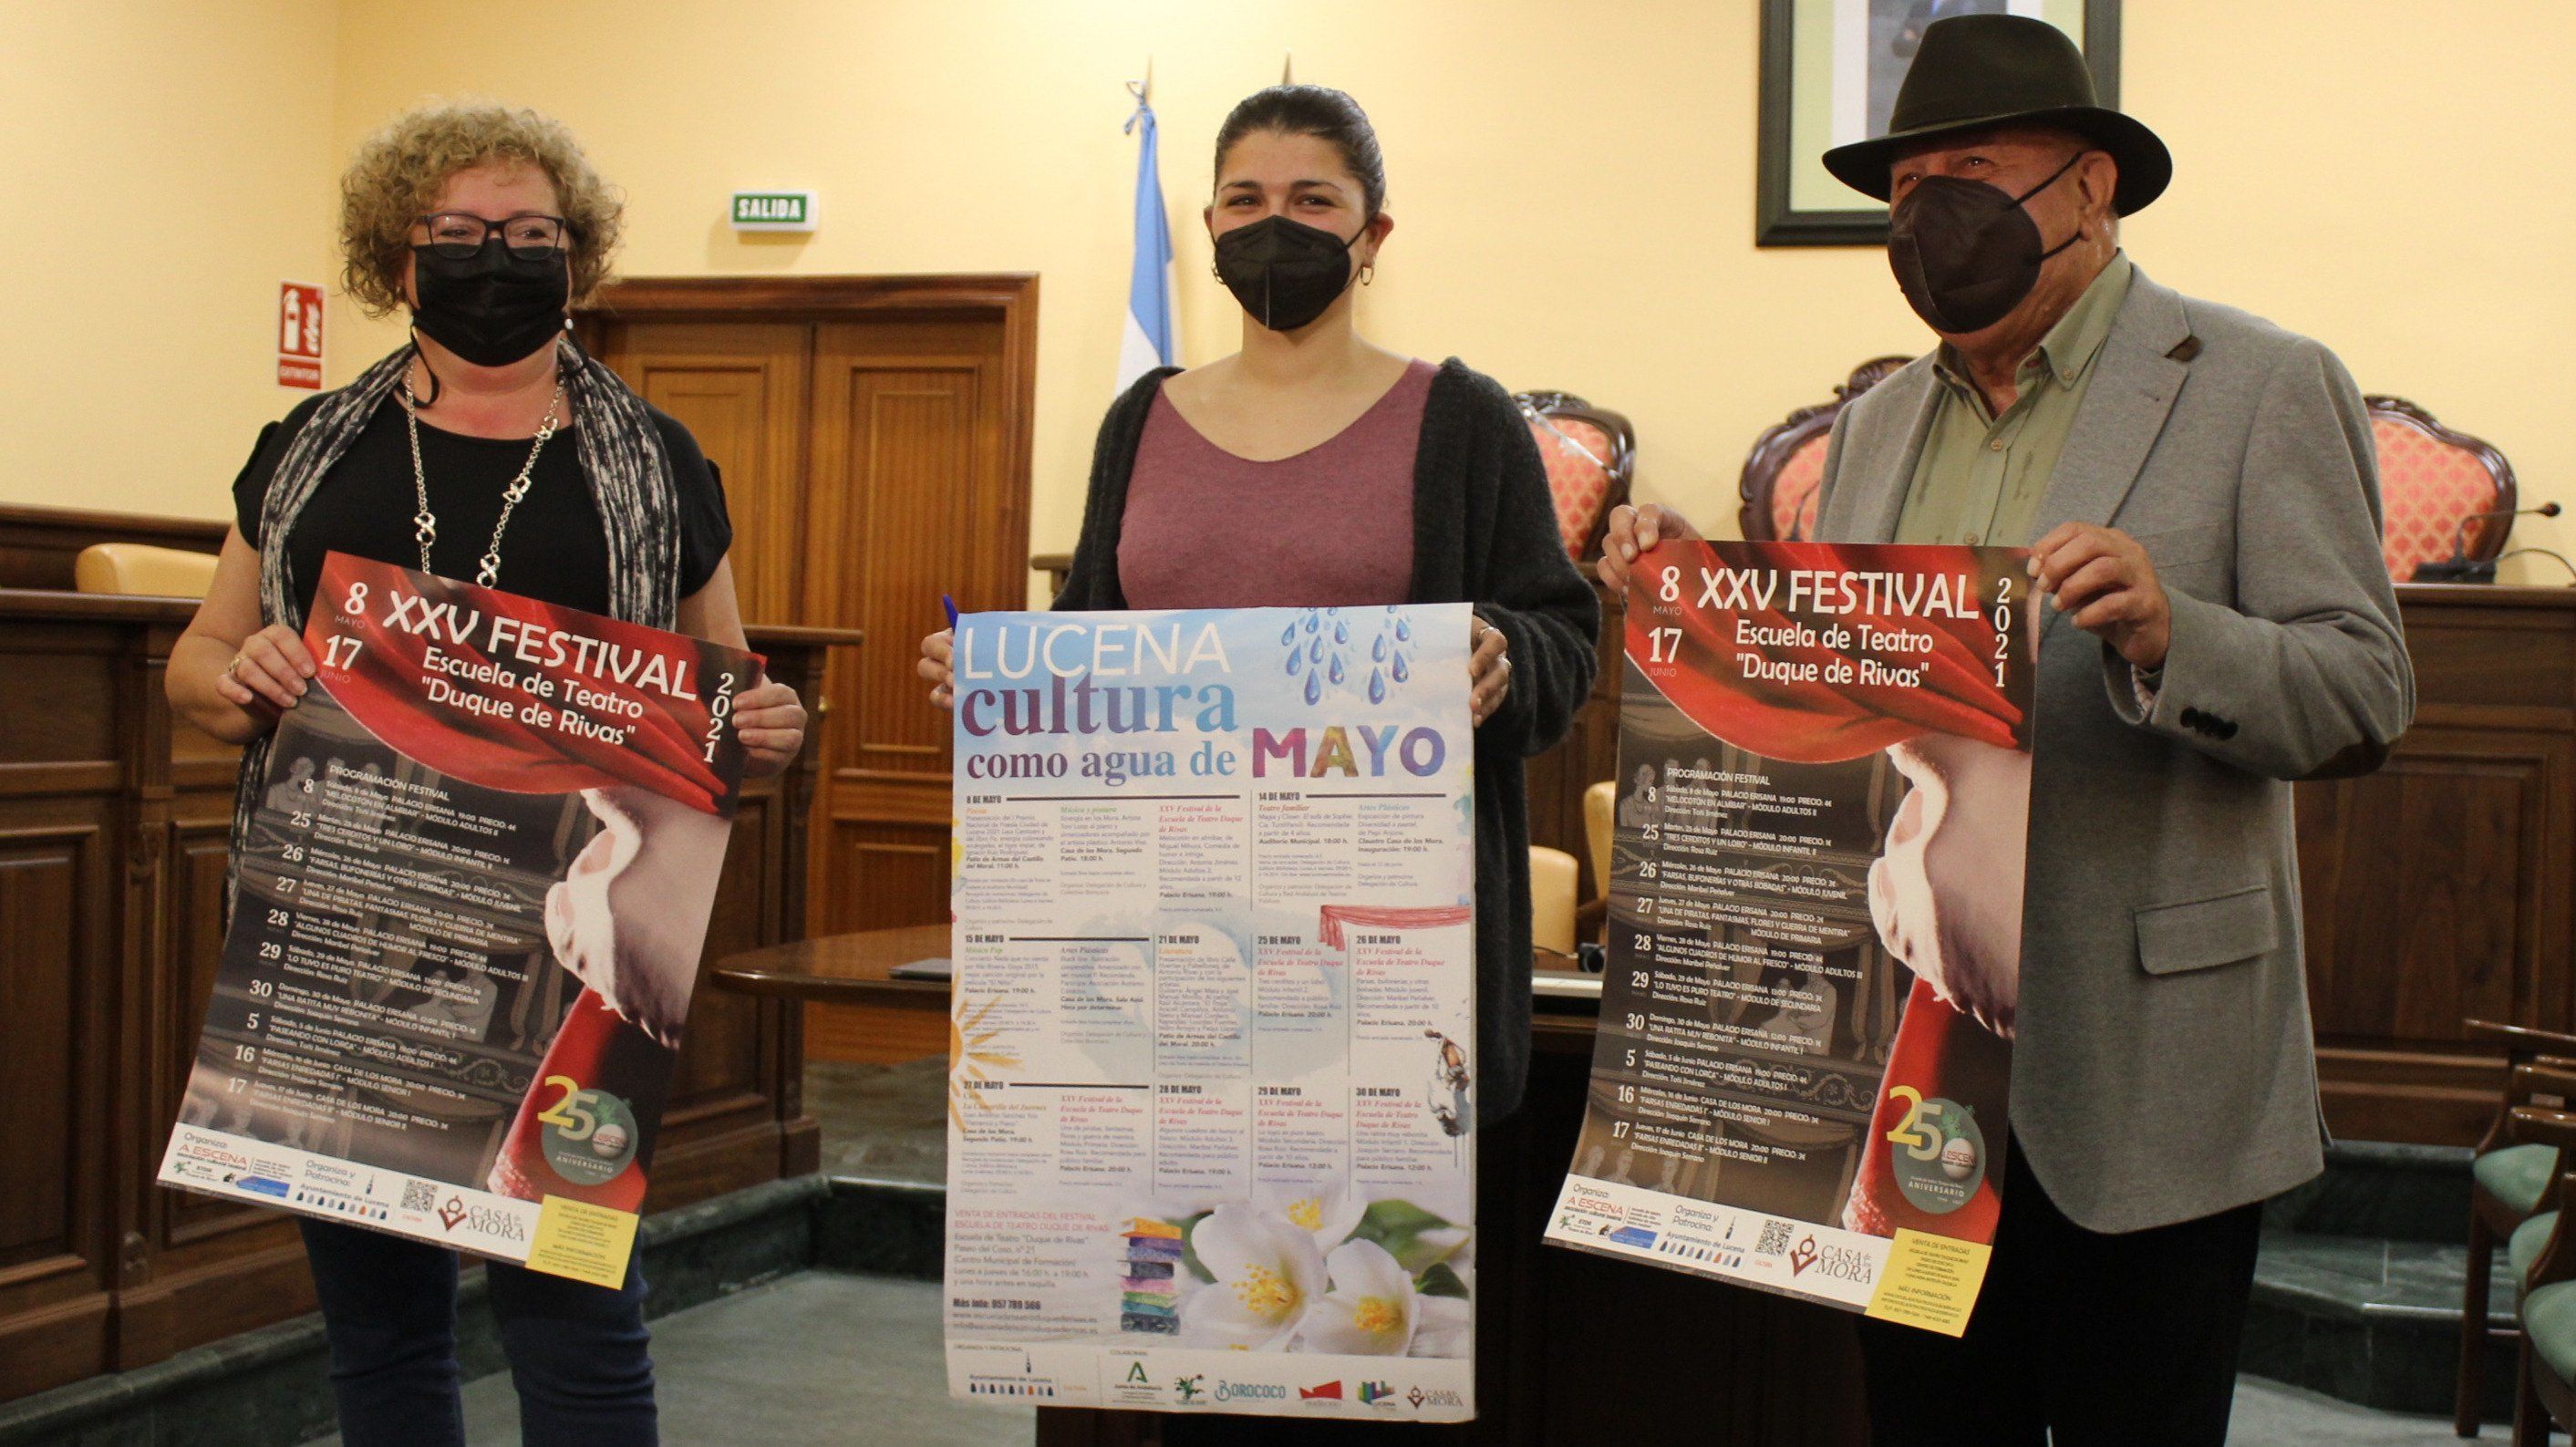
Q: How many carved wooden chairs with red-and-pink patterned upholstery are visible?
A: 3